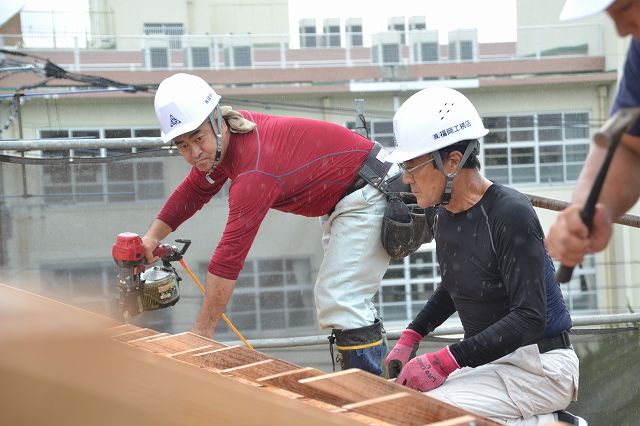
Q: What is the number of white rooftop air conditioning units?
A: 11